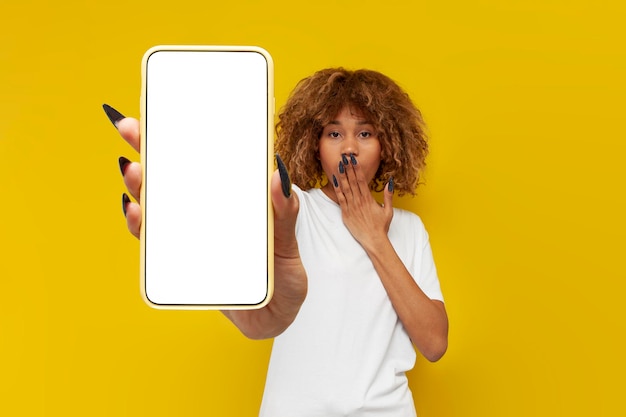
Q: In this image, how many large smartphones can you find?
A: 1